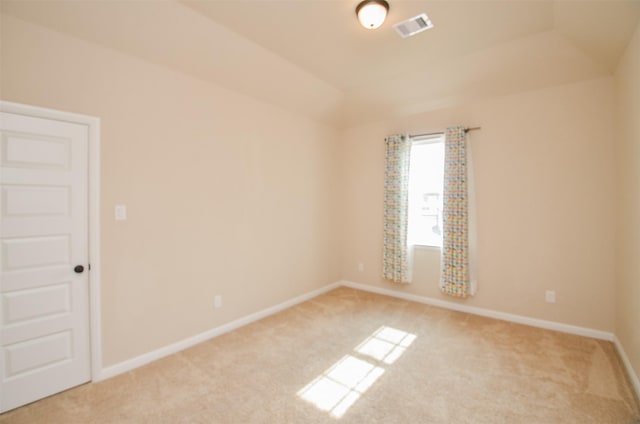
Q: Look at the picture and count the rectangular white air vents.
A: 1